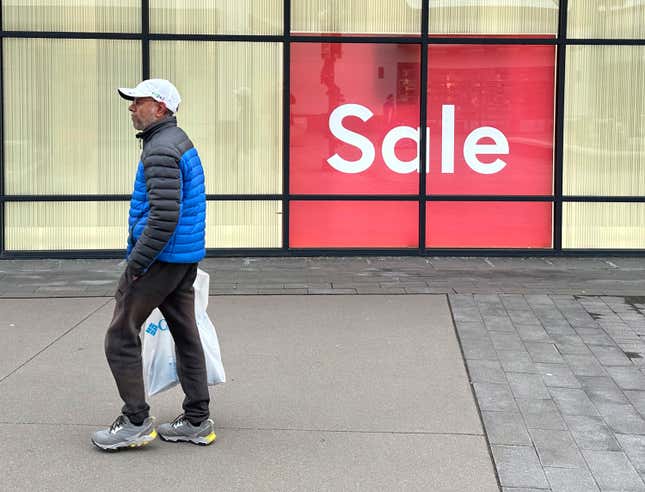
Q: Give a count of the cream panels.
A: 11